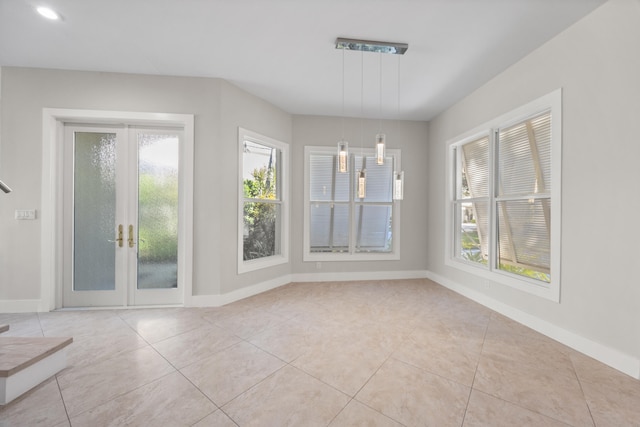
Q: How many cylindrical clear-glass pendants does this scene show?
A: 4